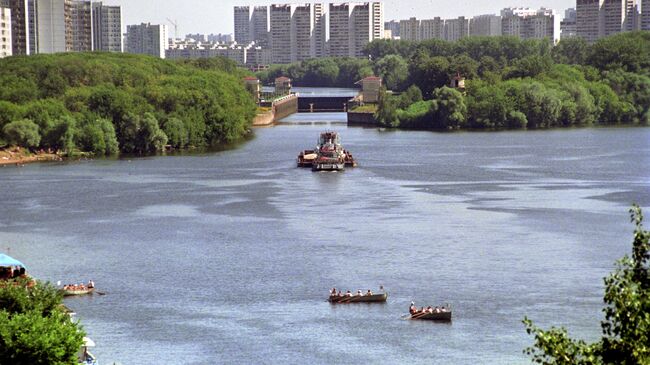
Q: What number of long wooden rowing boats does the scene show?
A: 3